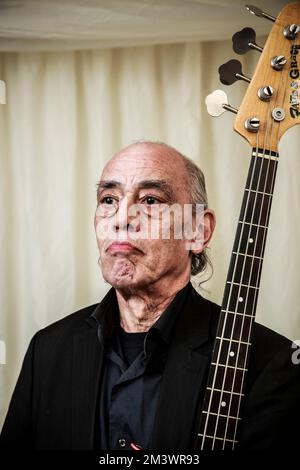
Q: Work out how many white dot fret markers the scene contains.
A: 4